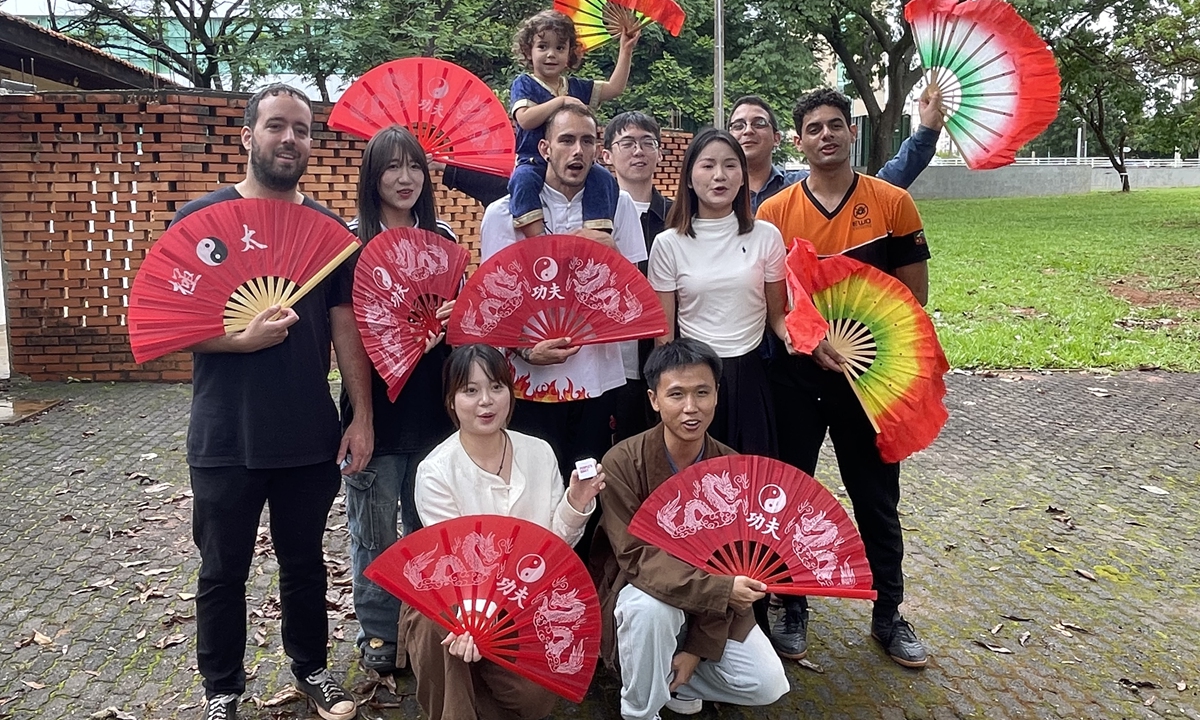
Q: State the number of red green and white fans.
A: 1